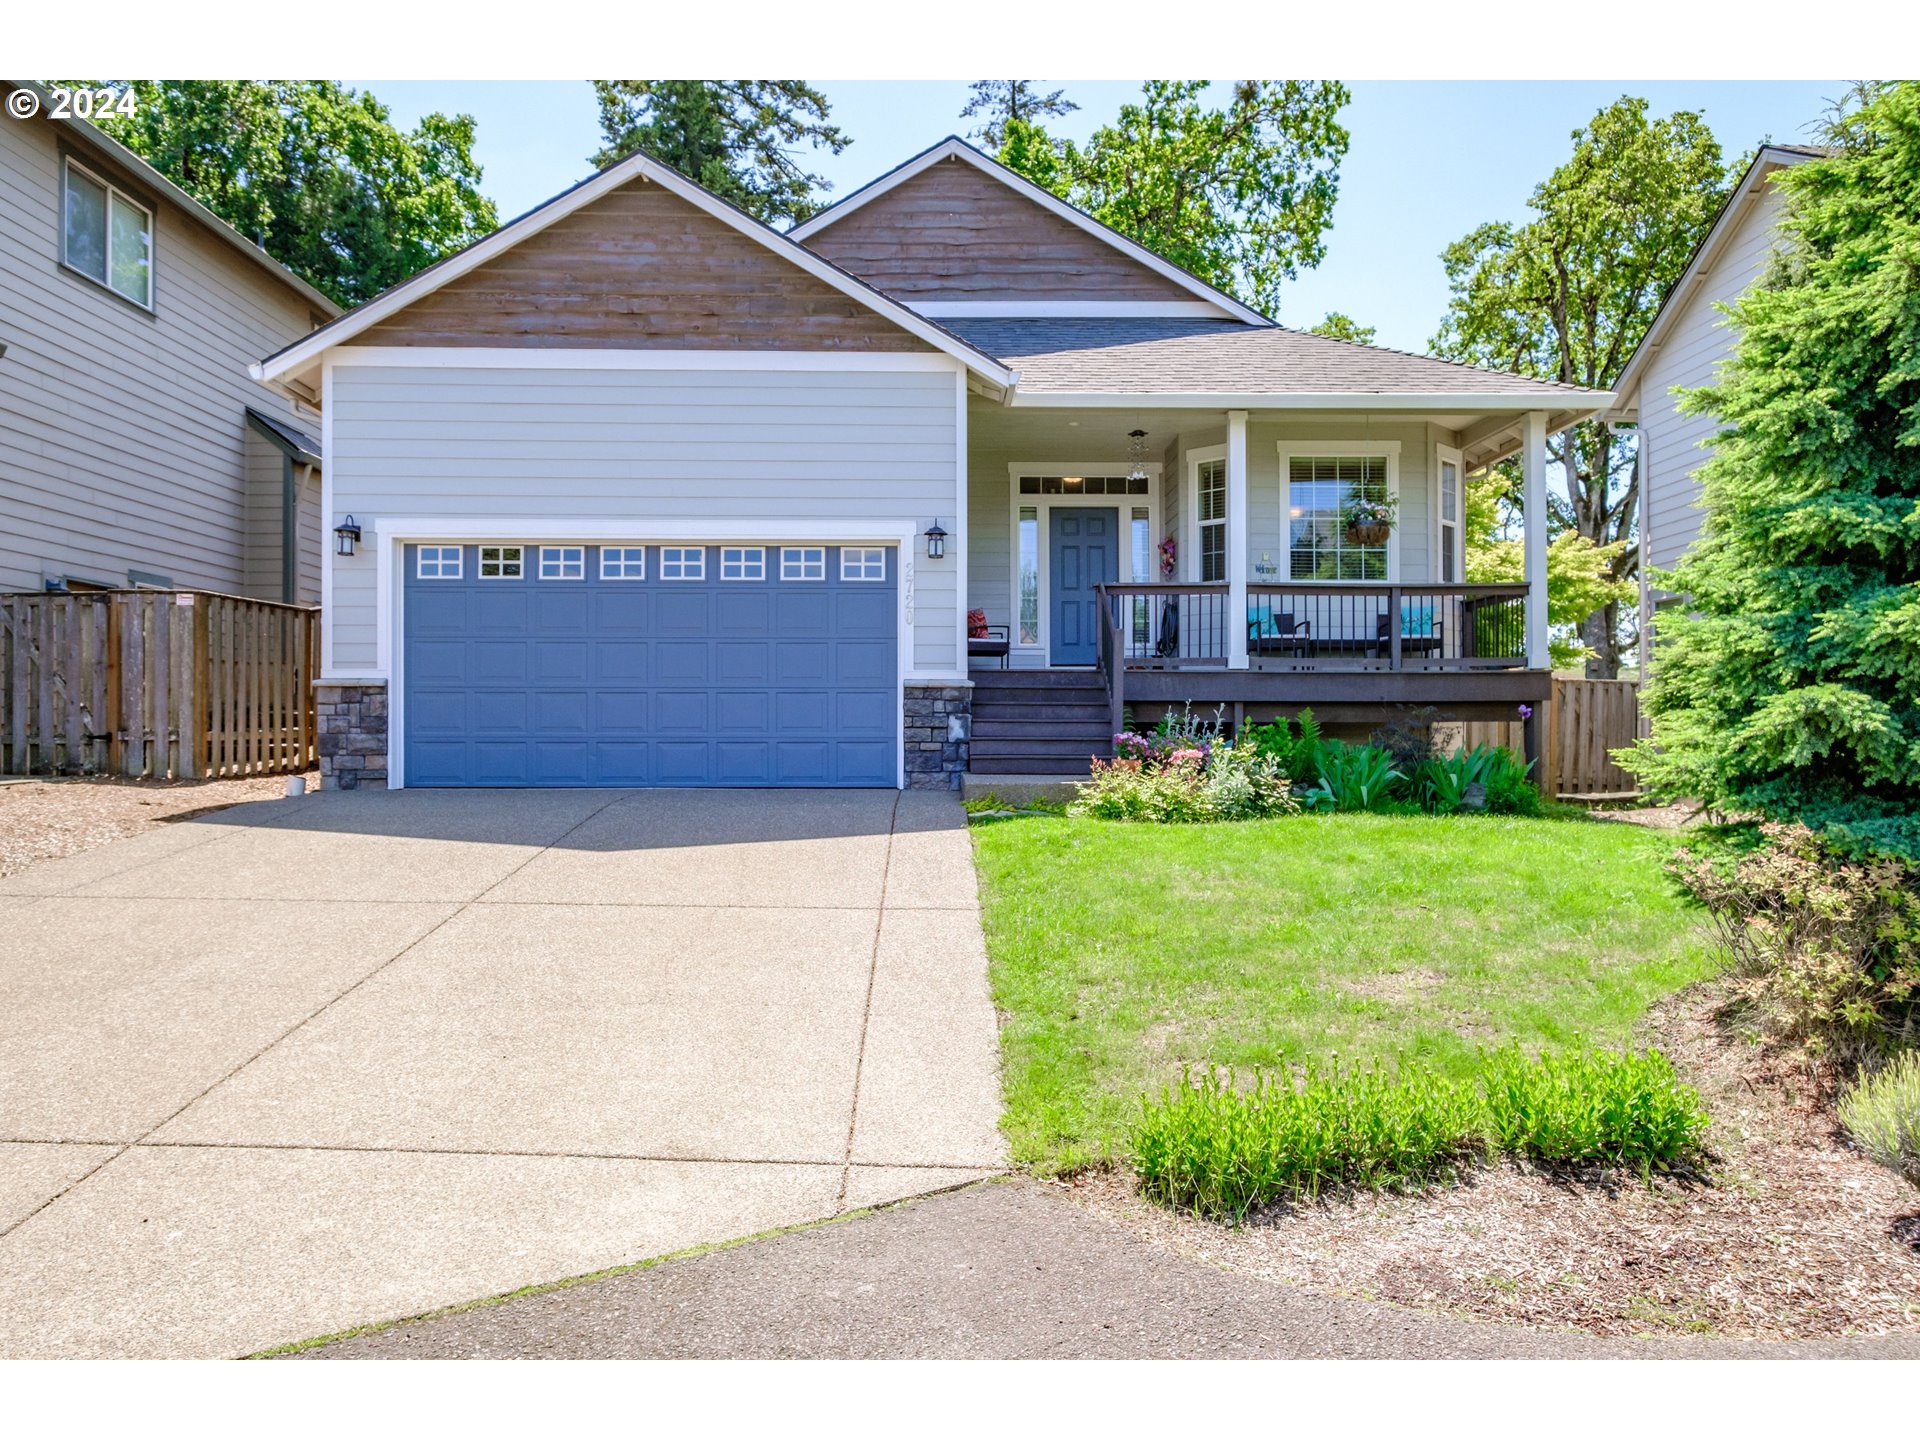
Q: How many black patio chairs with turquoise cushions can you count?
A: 2